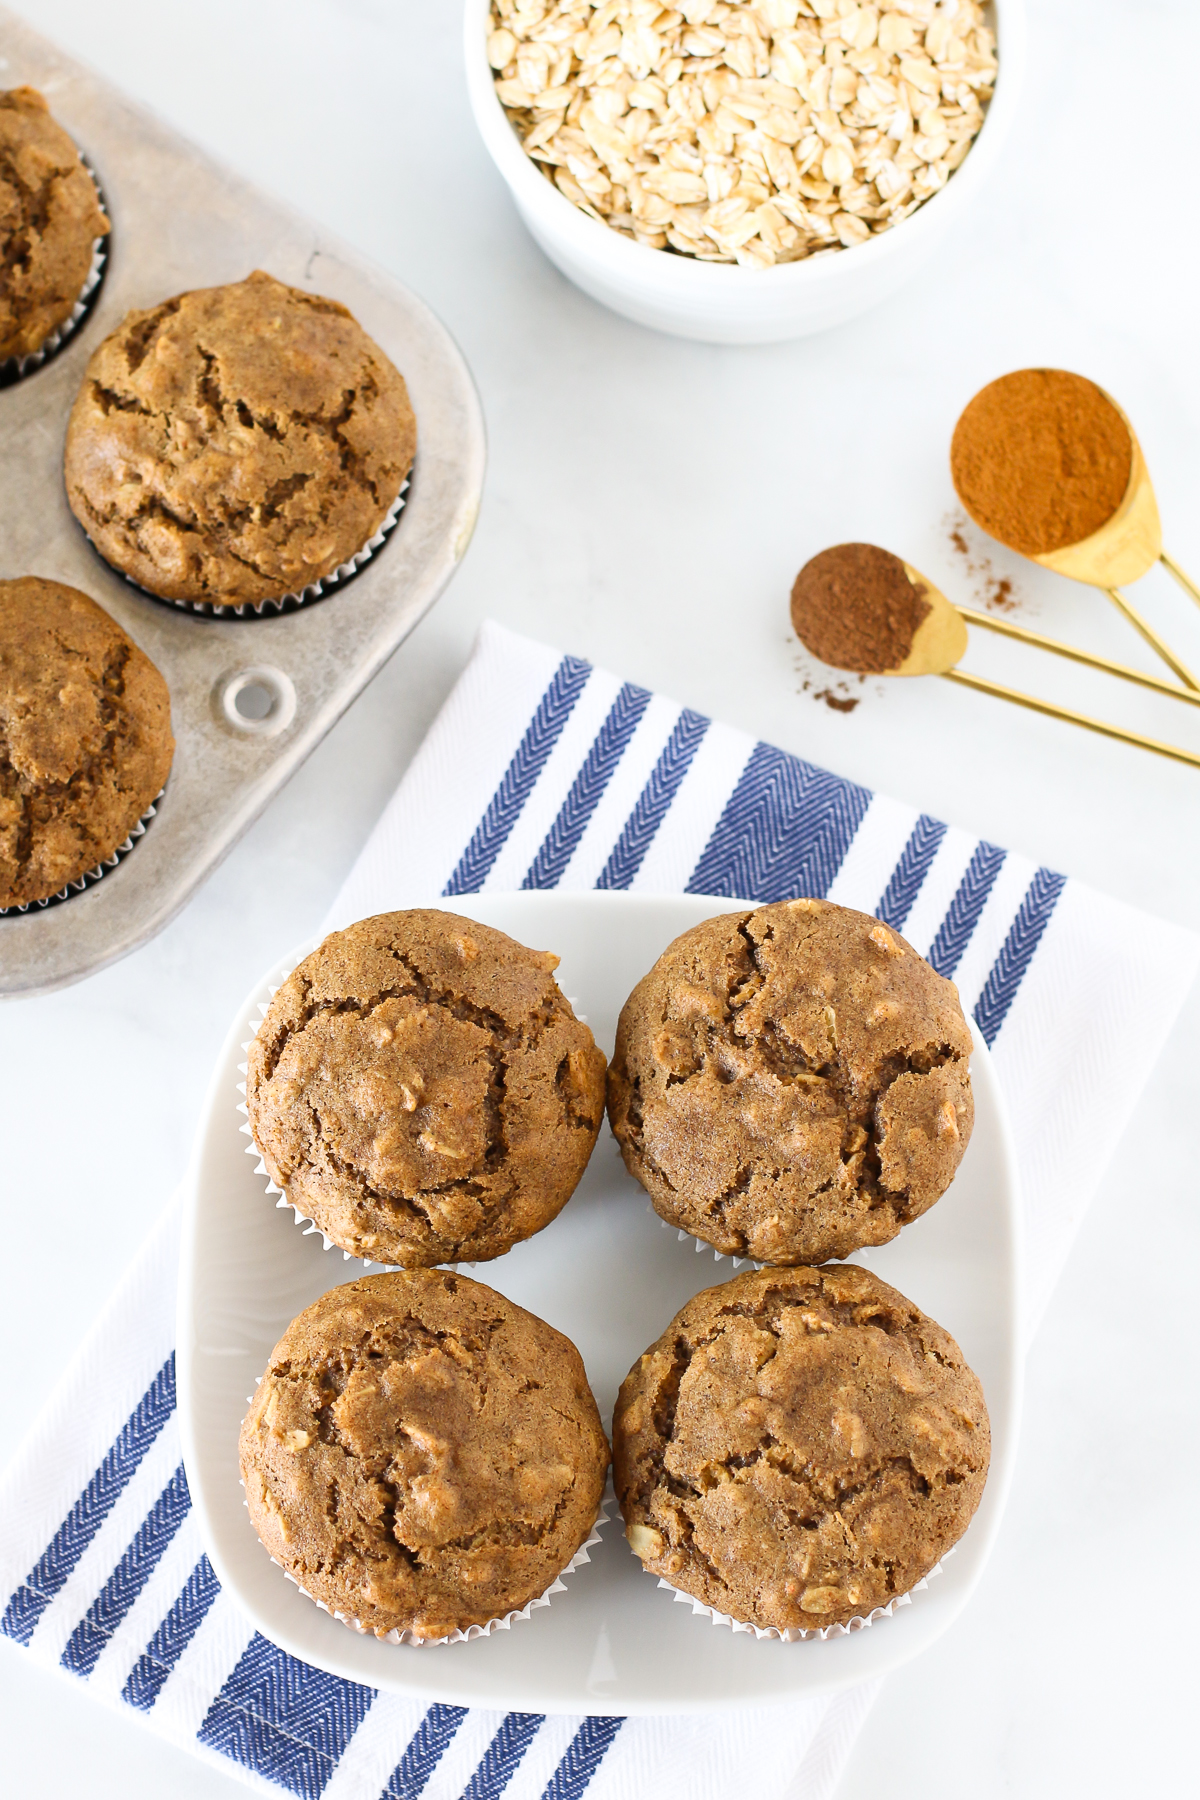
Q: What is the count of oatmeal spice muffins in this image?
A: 7